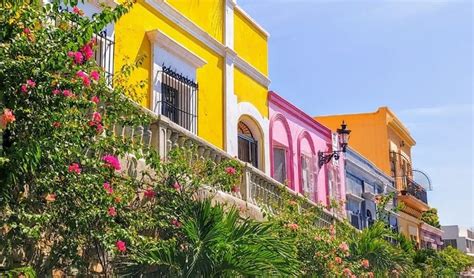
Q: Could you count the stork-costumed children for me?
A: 0